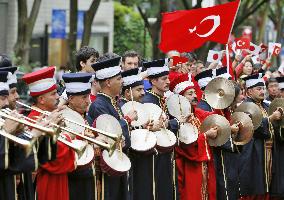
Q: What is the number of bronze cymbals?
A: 5